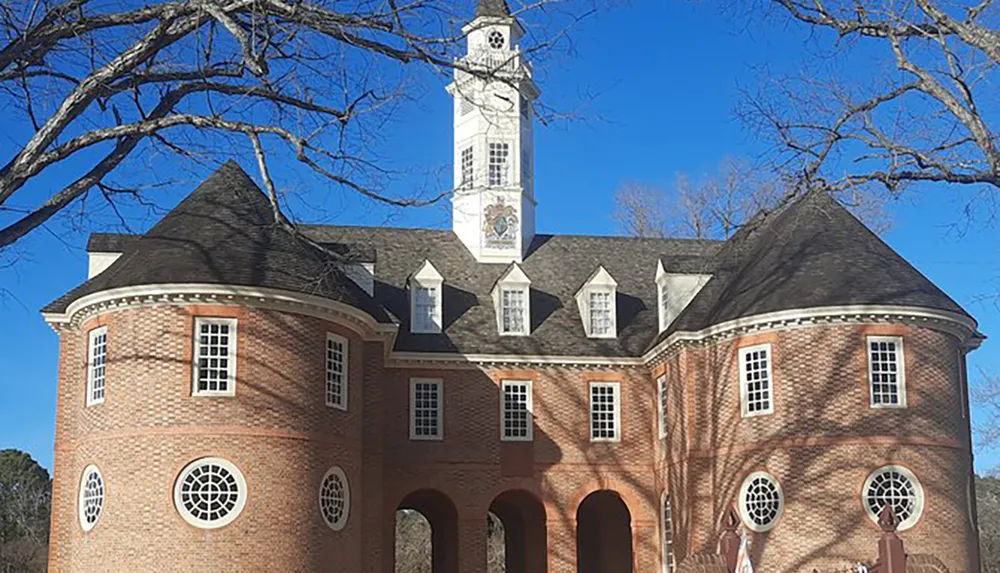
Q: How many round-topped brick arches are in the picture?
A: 3